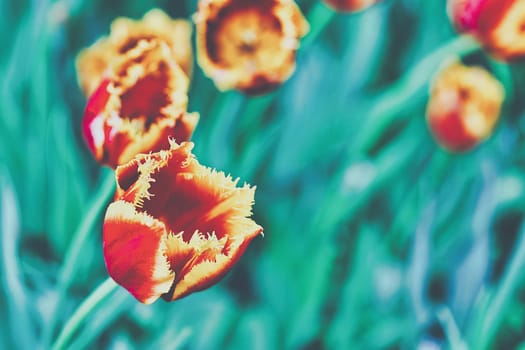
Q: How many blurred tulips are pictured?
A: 6